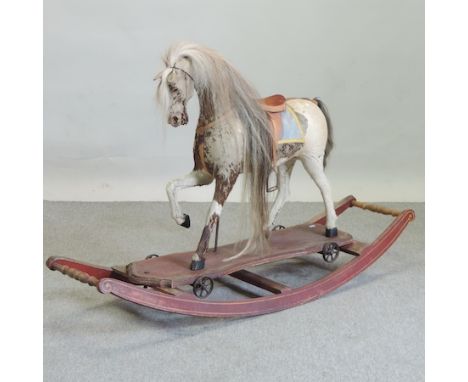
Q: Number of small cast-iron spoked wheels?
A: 4